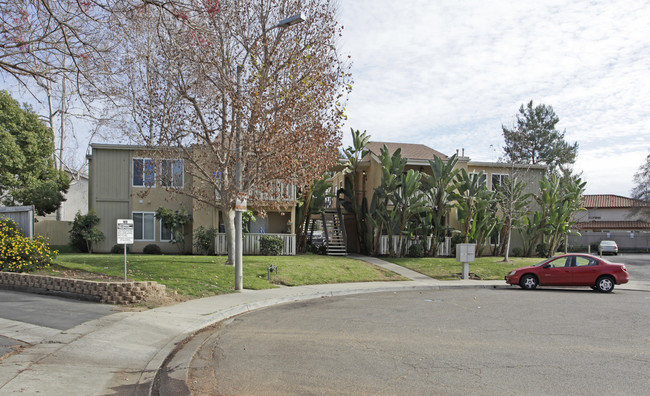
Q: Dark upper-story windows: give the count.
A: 4